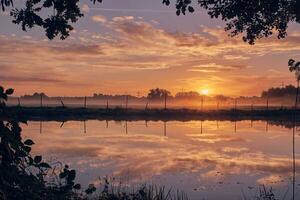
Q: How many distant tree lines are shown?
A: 1